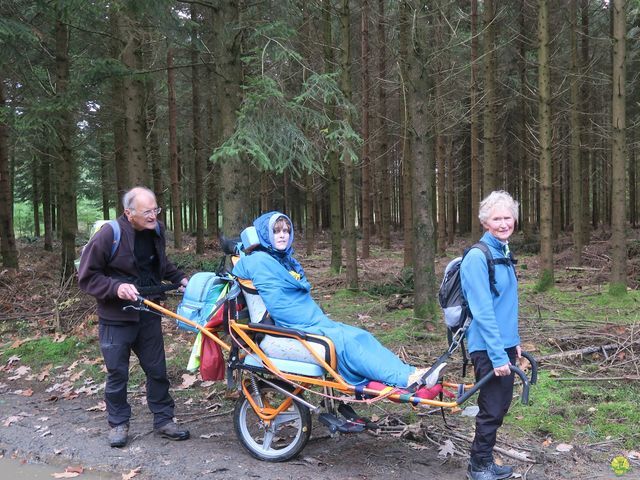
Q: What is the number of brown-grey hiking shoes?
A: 2